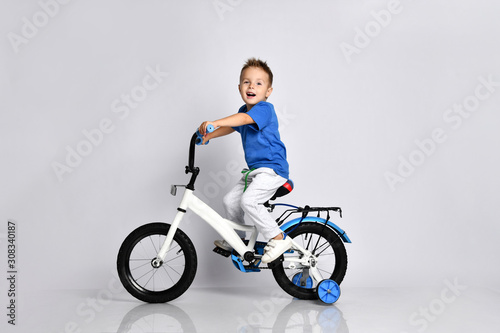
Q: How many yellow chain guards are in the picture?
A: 0